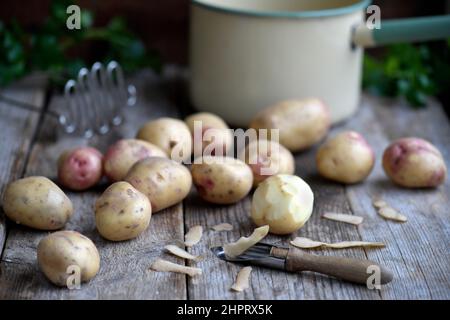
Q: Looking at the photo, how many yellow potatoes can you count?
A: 13